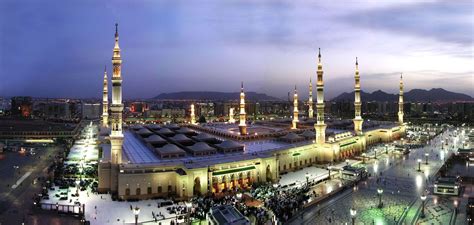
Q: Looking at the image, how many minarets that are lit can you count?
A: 10